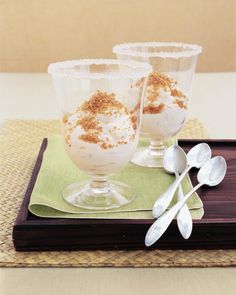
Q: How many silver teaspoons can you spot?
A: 3